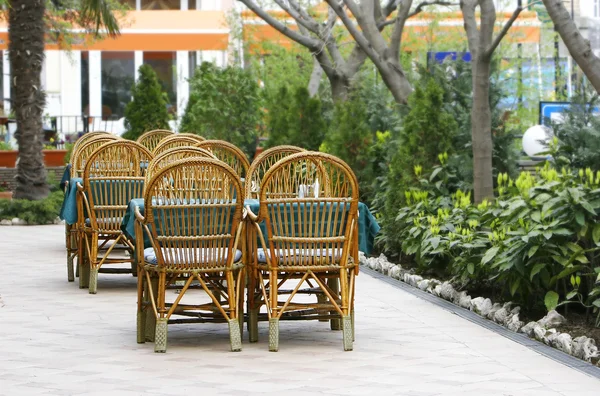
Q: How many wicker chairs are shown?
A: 11